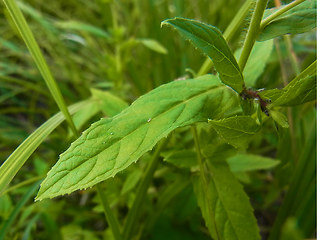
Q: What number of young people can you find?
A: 0